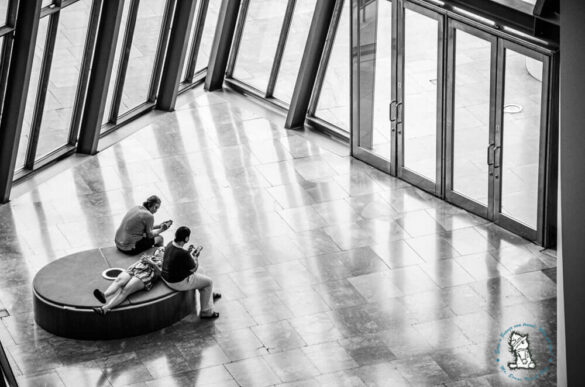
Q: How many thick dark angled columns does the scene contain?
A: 5